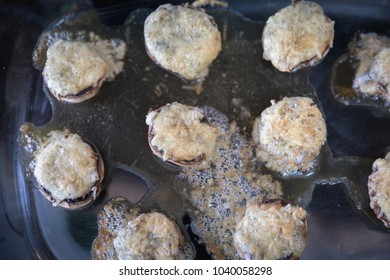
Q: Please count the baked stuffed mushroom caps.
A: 10